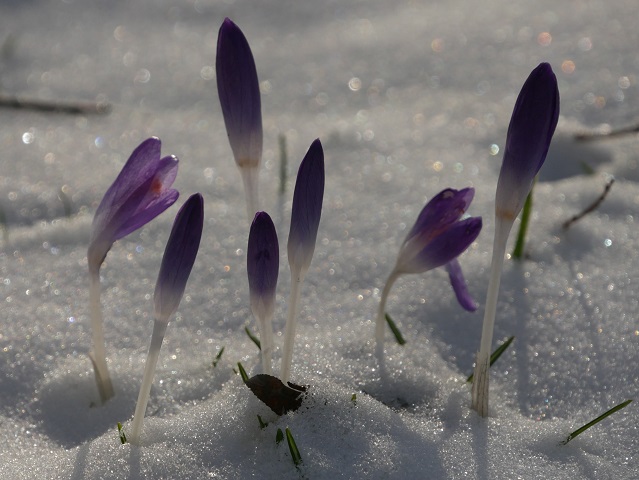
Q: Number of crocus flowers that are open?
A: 2